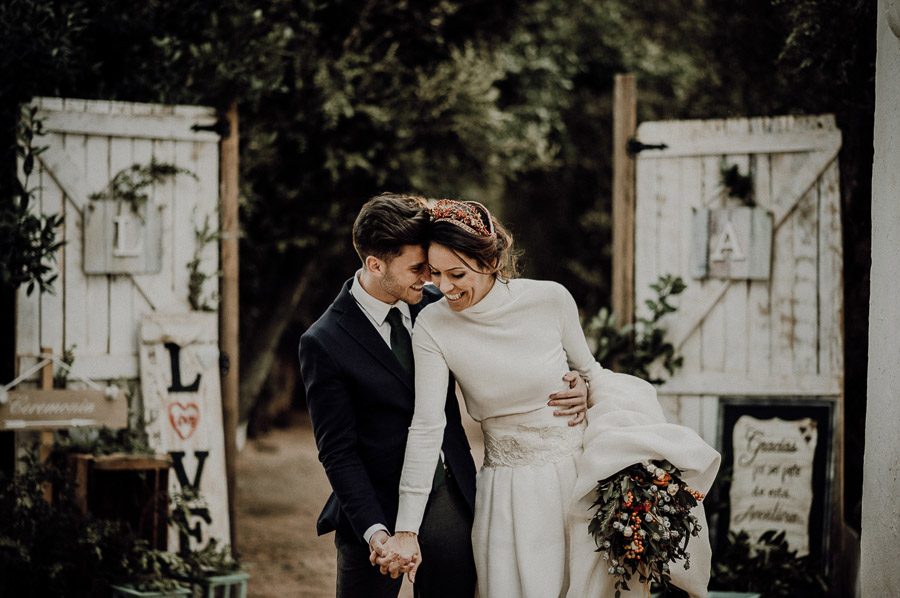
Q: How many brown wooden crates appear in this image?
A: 1